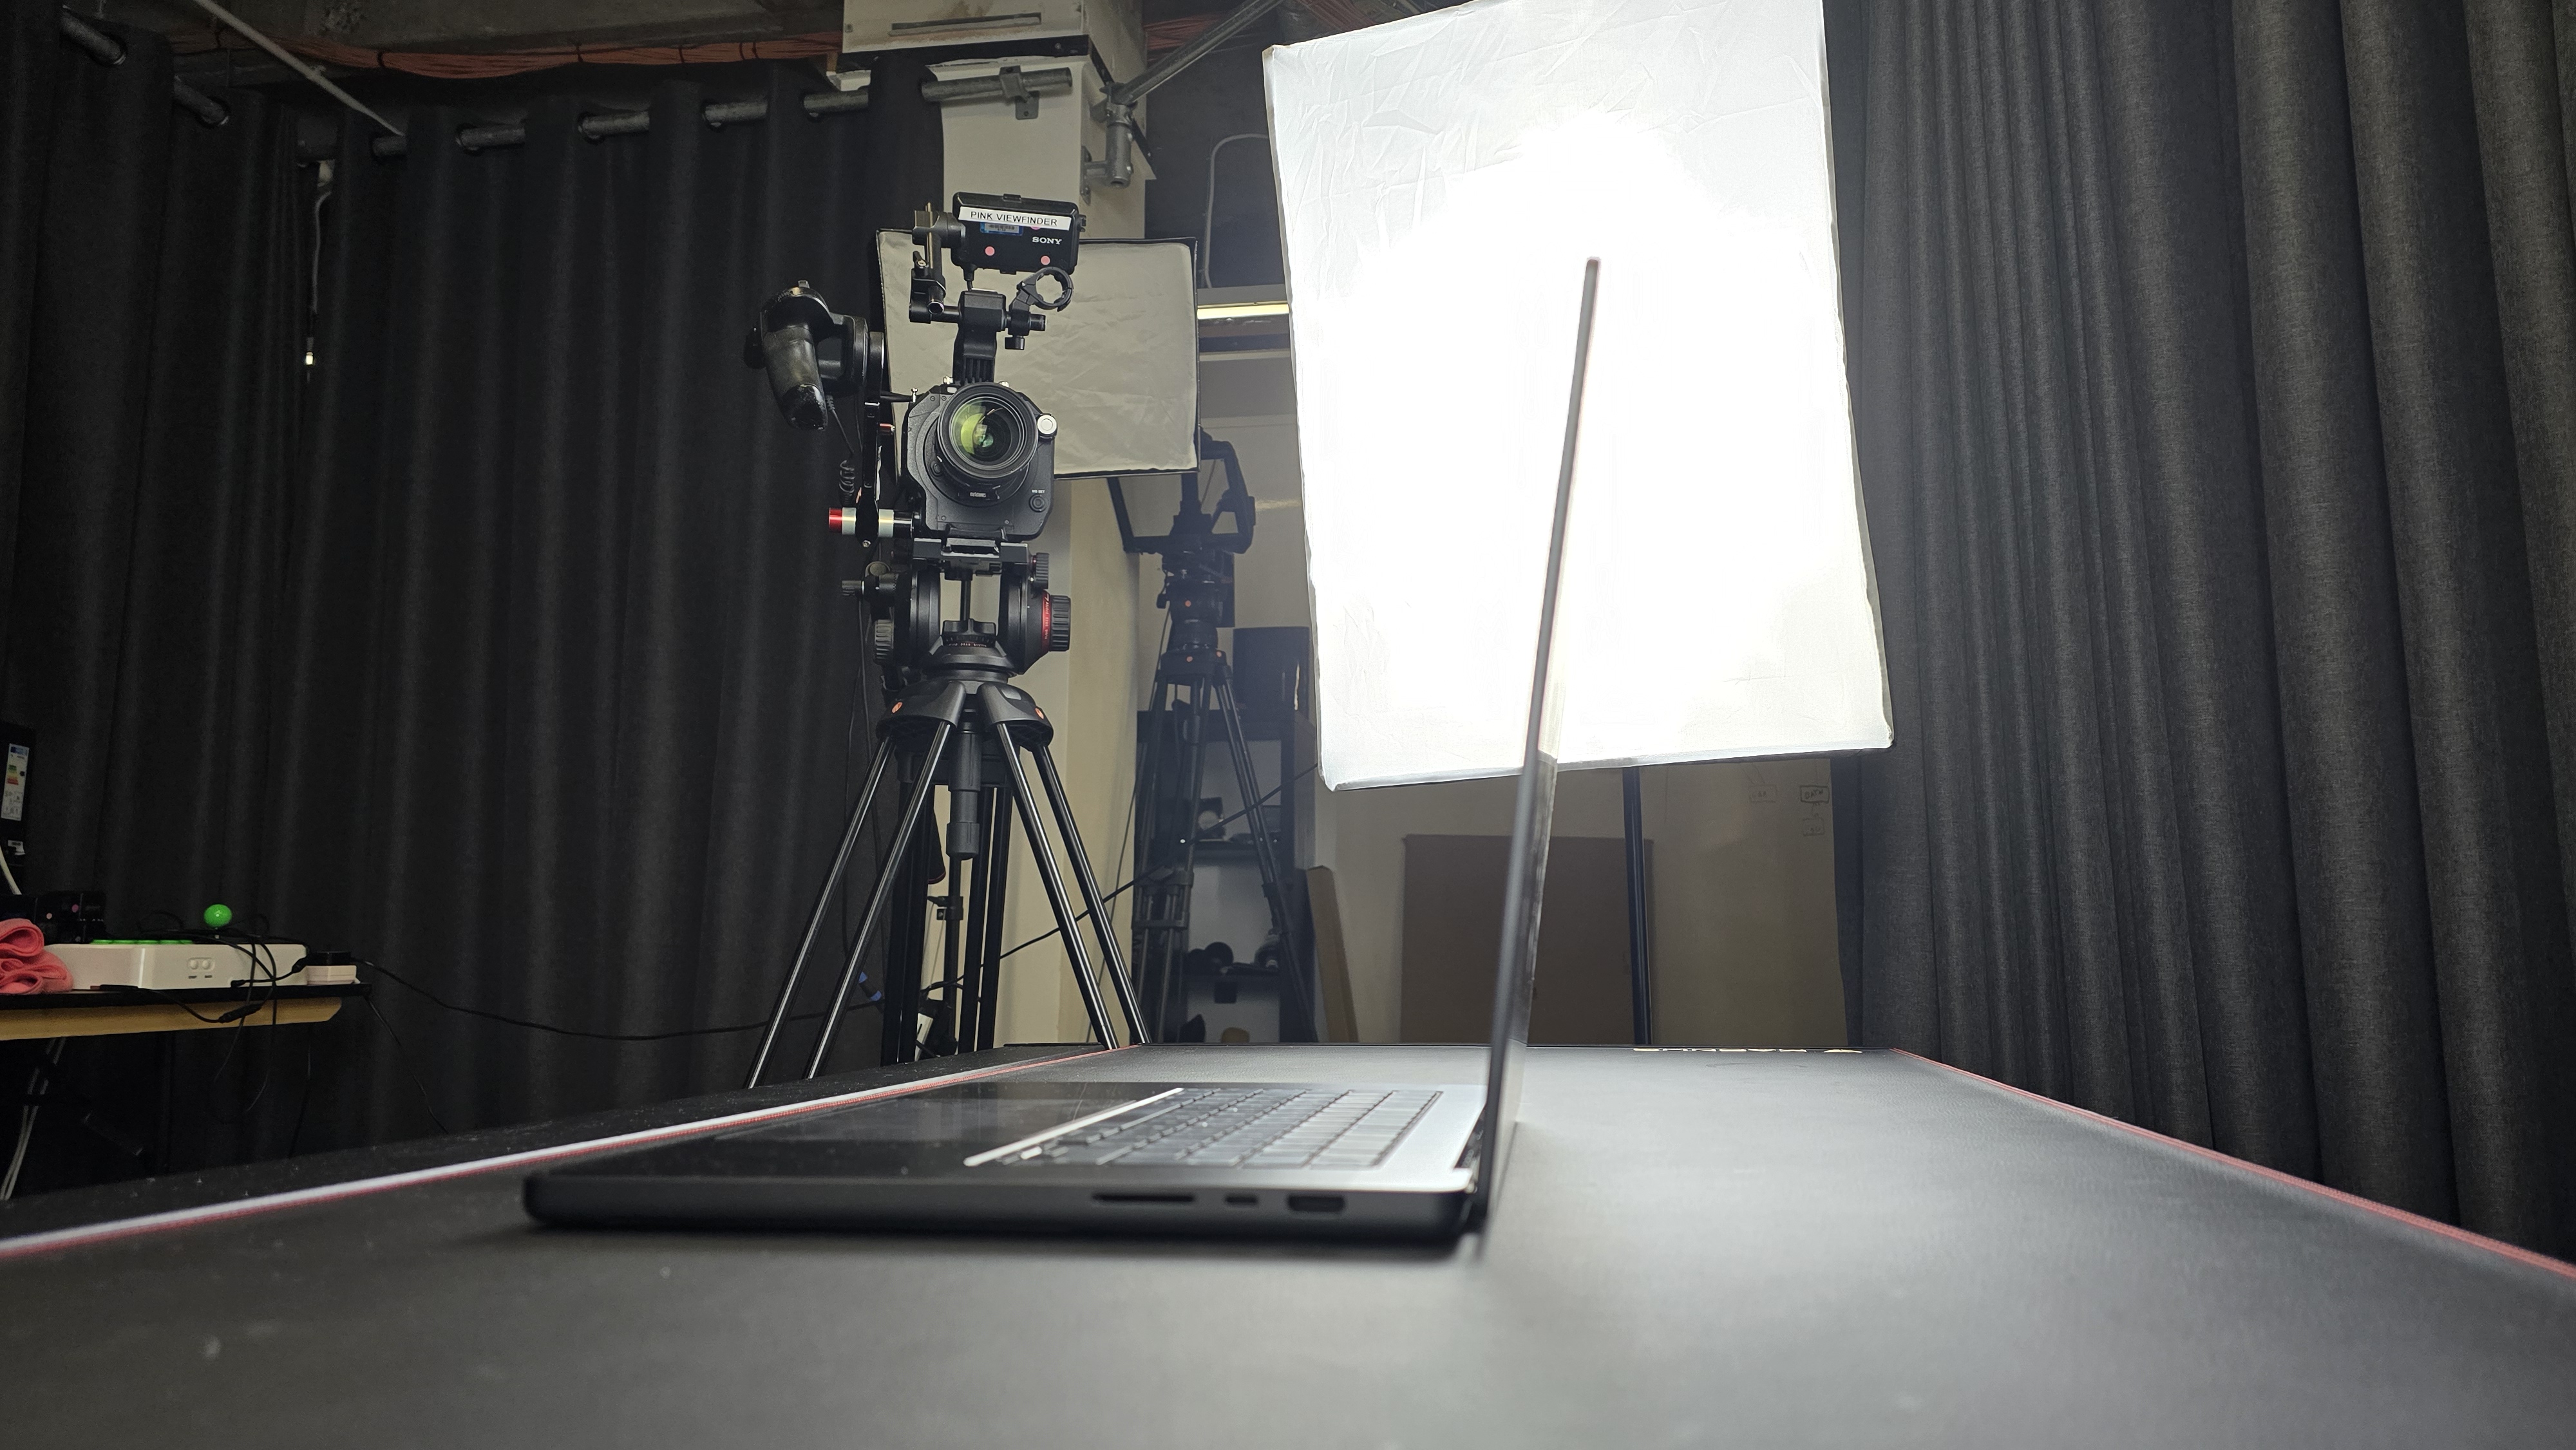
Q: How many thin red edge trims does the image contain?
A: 2